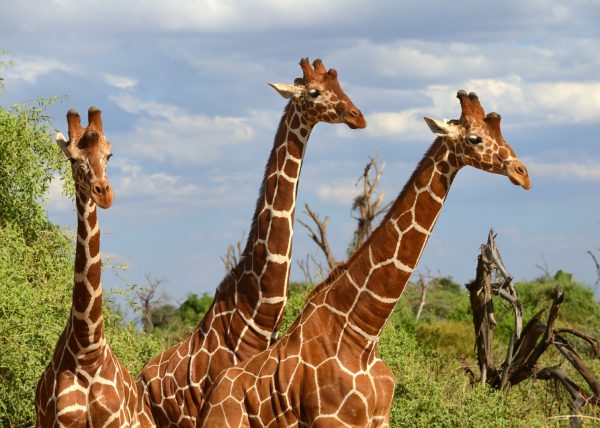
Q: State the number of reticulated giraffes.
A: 3